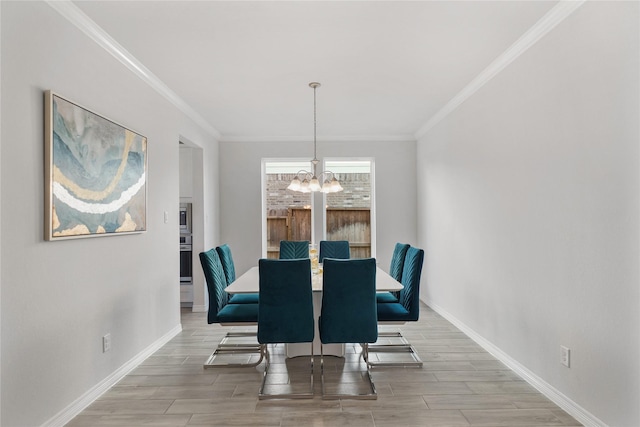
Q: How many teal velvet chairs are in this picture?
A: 8